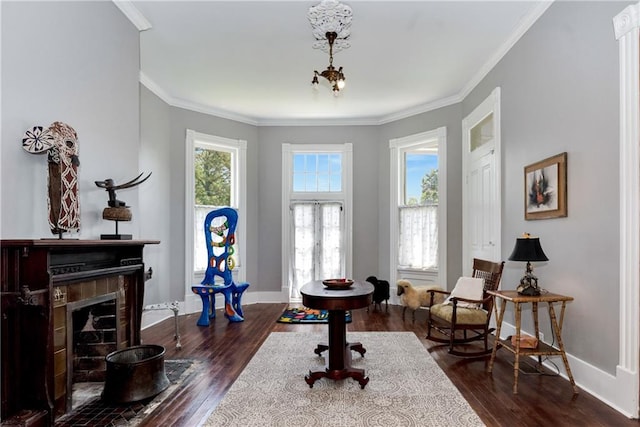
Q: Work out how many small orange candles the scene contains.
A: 0